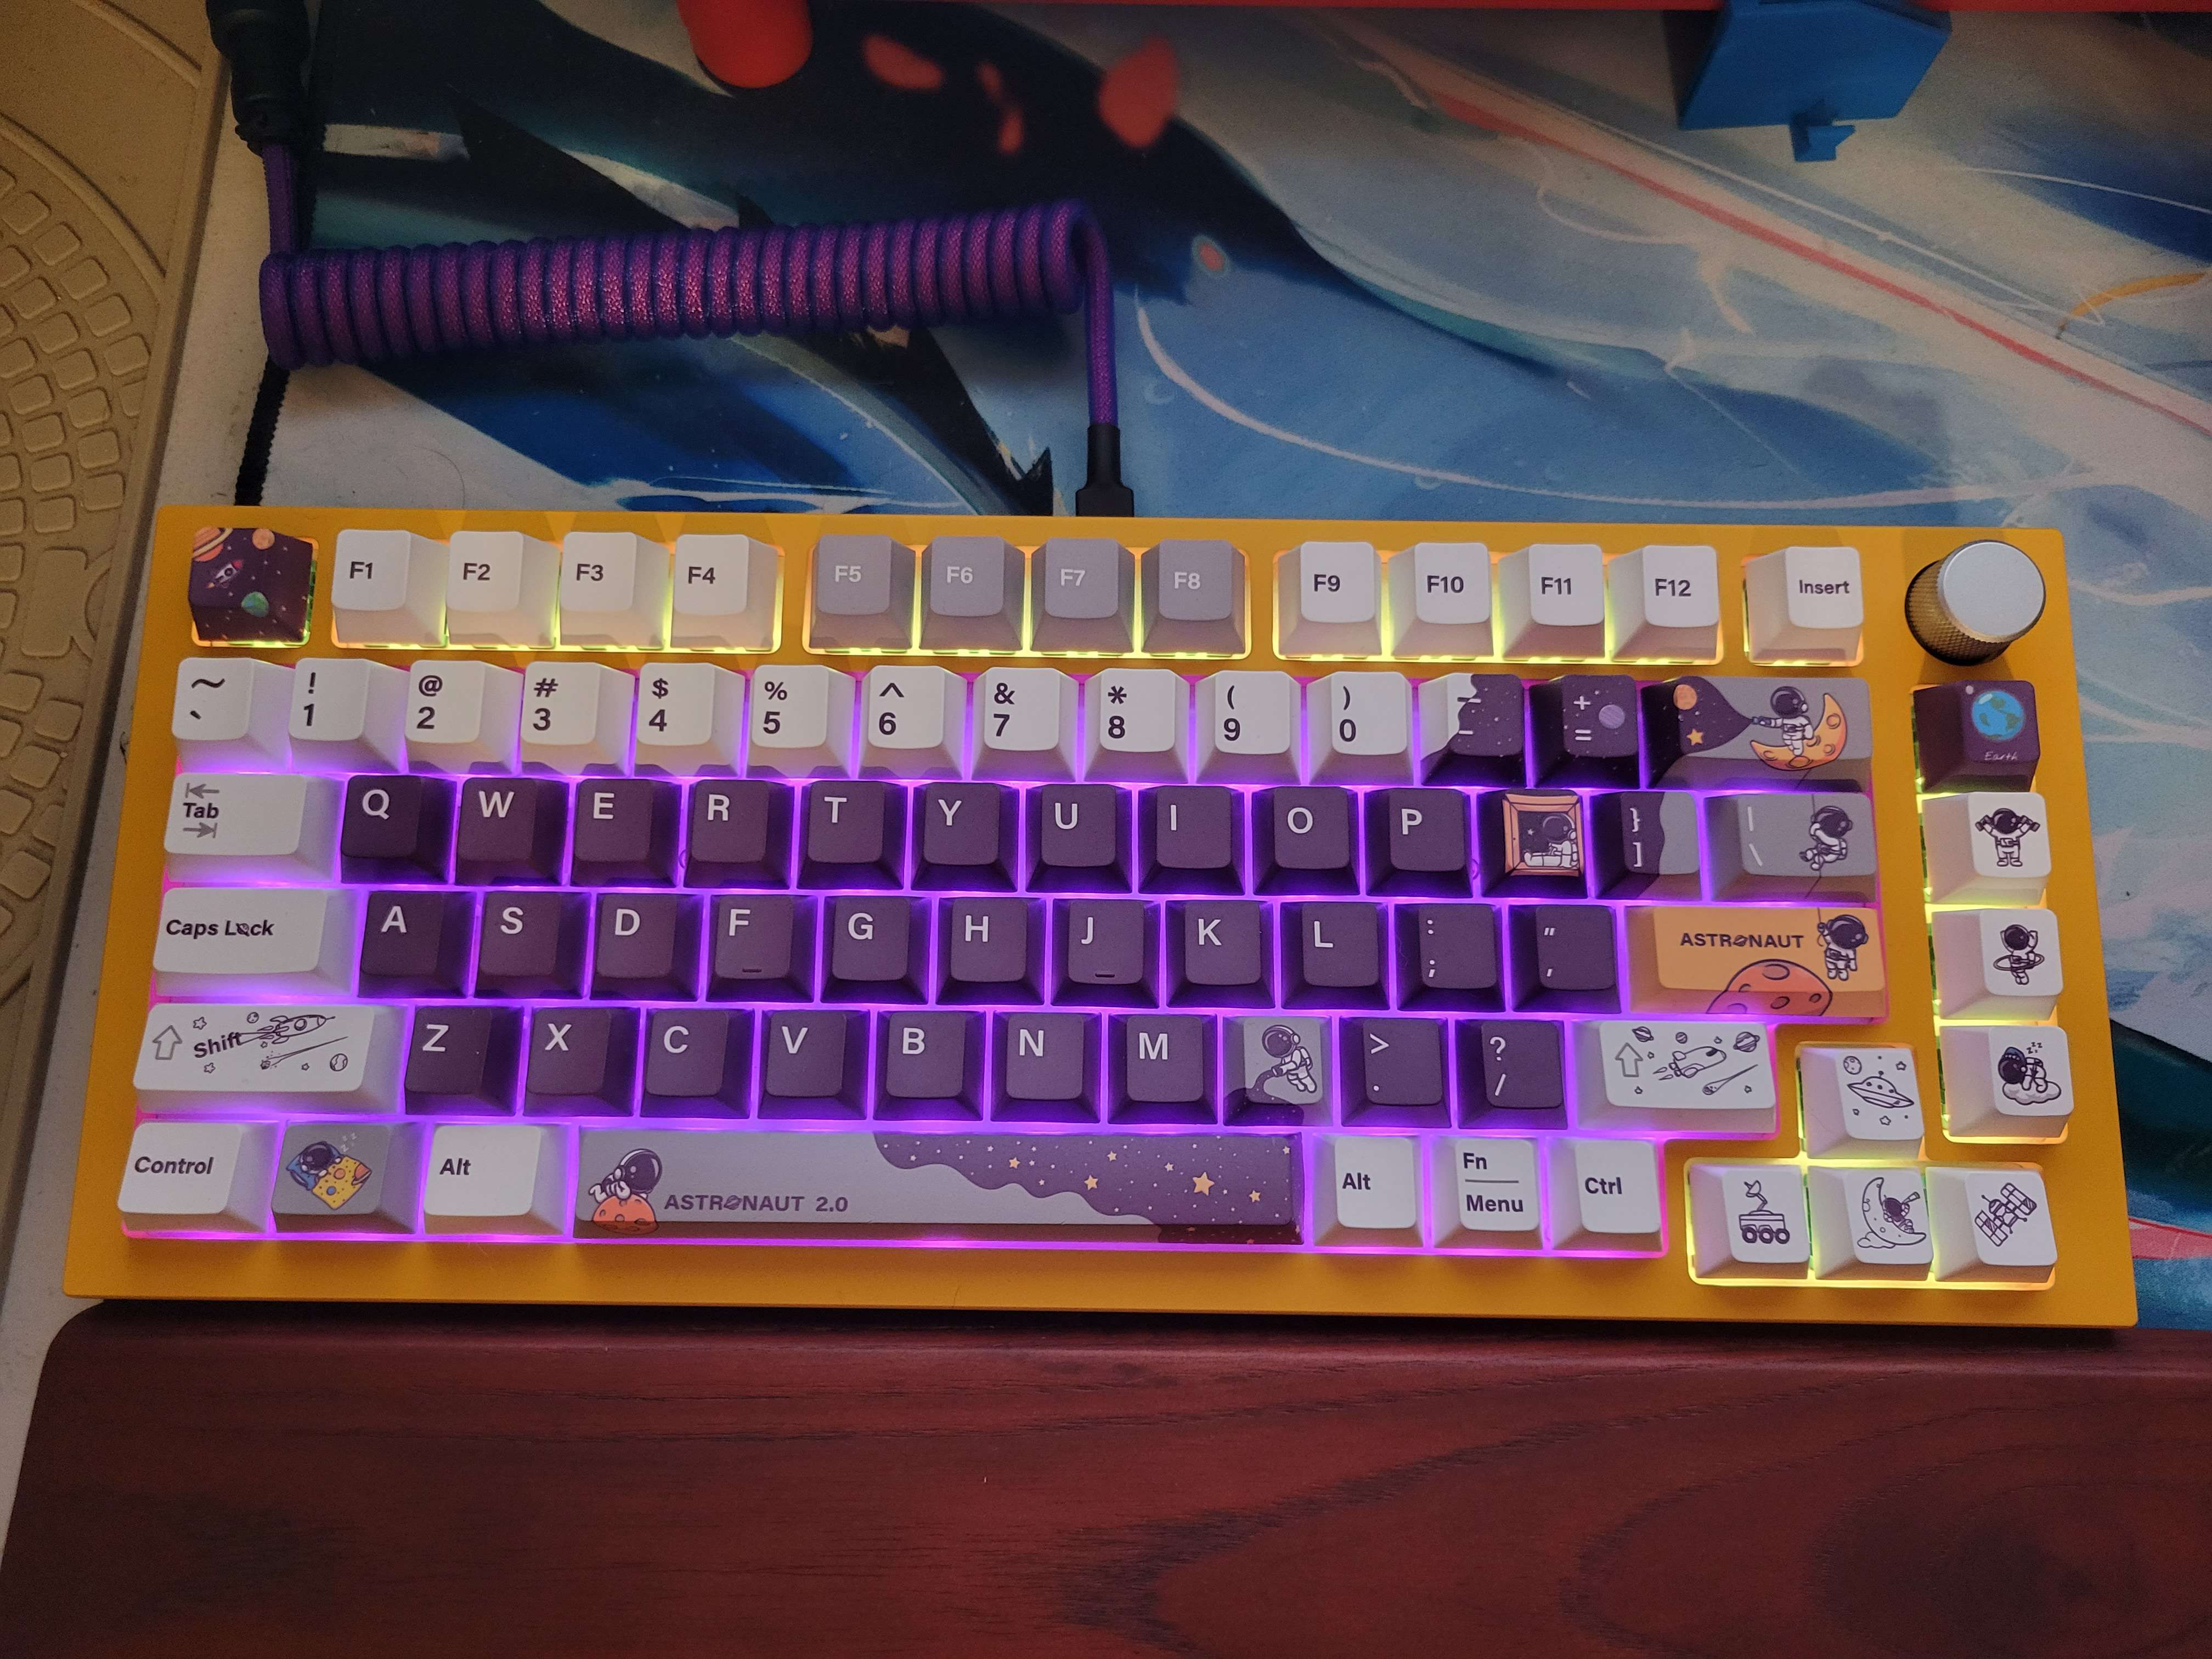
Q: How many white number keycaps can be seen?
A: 10